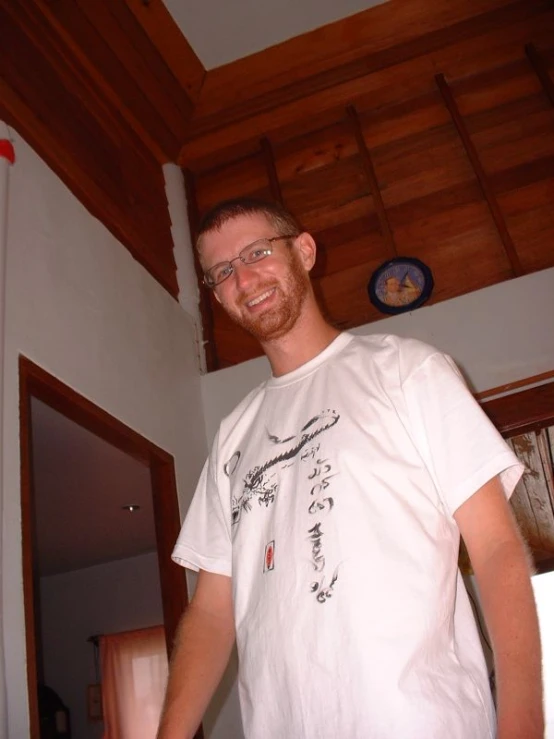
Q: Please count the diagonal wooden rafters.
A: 4